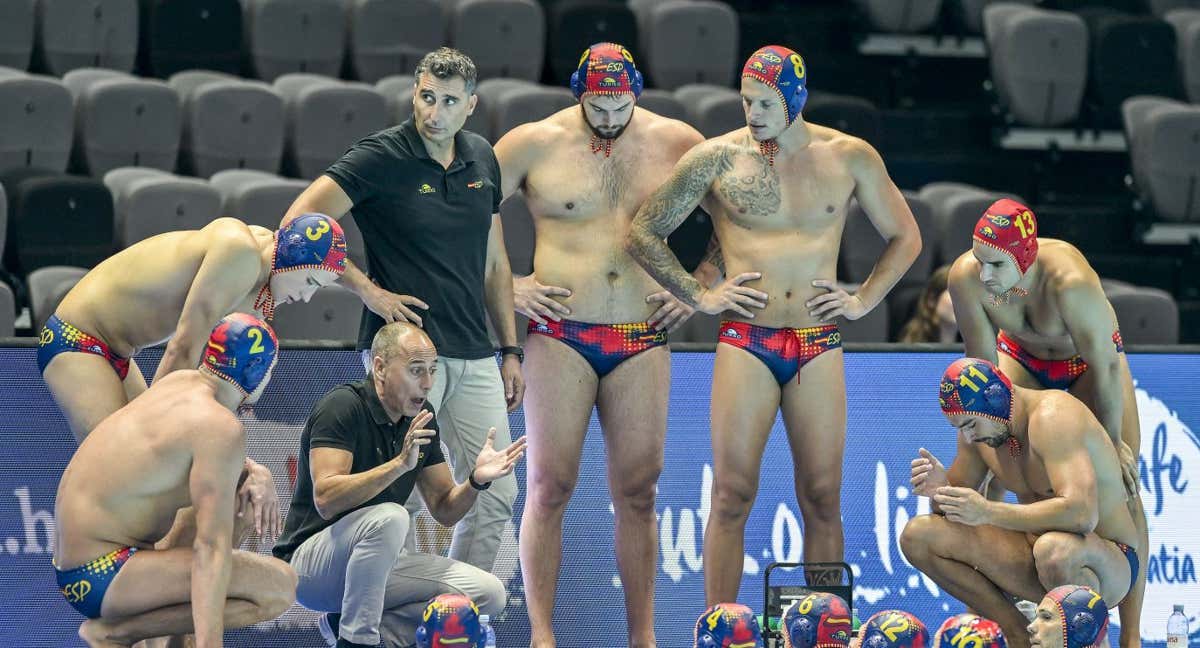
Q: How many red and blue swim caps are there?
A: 11